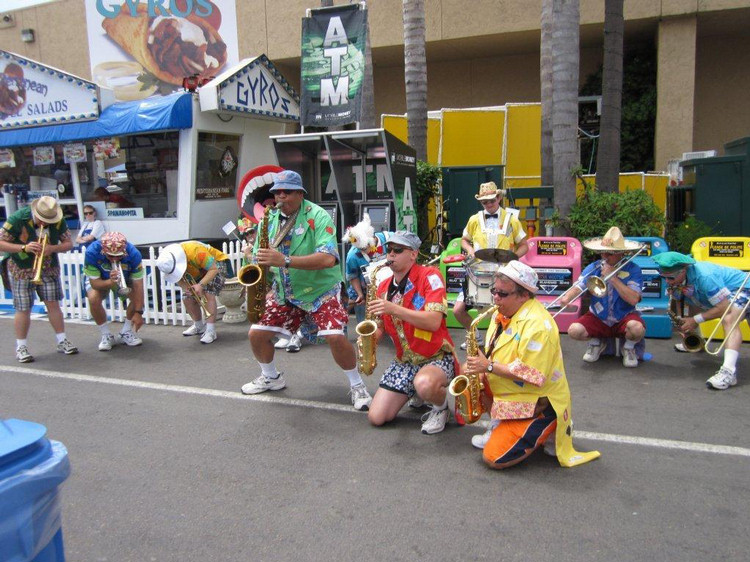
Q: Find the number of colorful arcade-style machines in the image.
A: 4